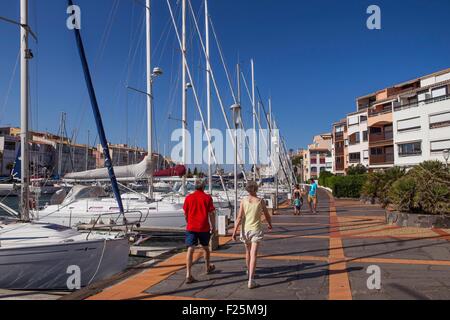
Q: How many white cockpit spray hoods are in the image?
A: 1